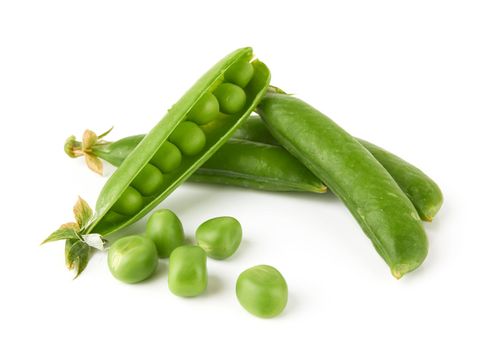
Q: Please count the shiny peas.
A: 12